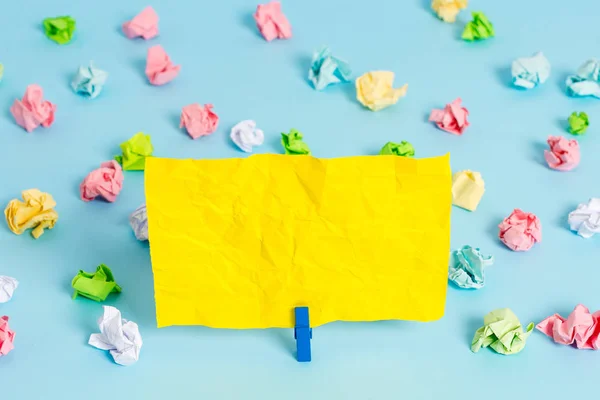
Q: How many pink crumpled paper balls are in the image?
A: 11